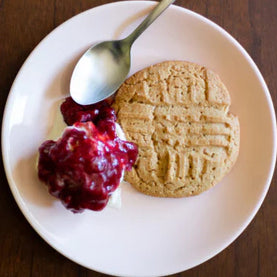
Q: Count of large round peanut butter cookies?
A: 1